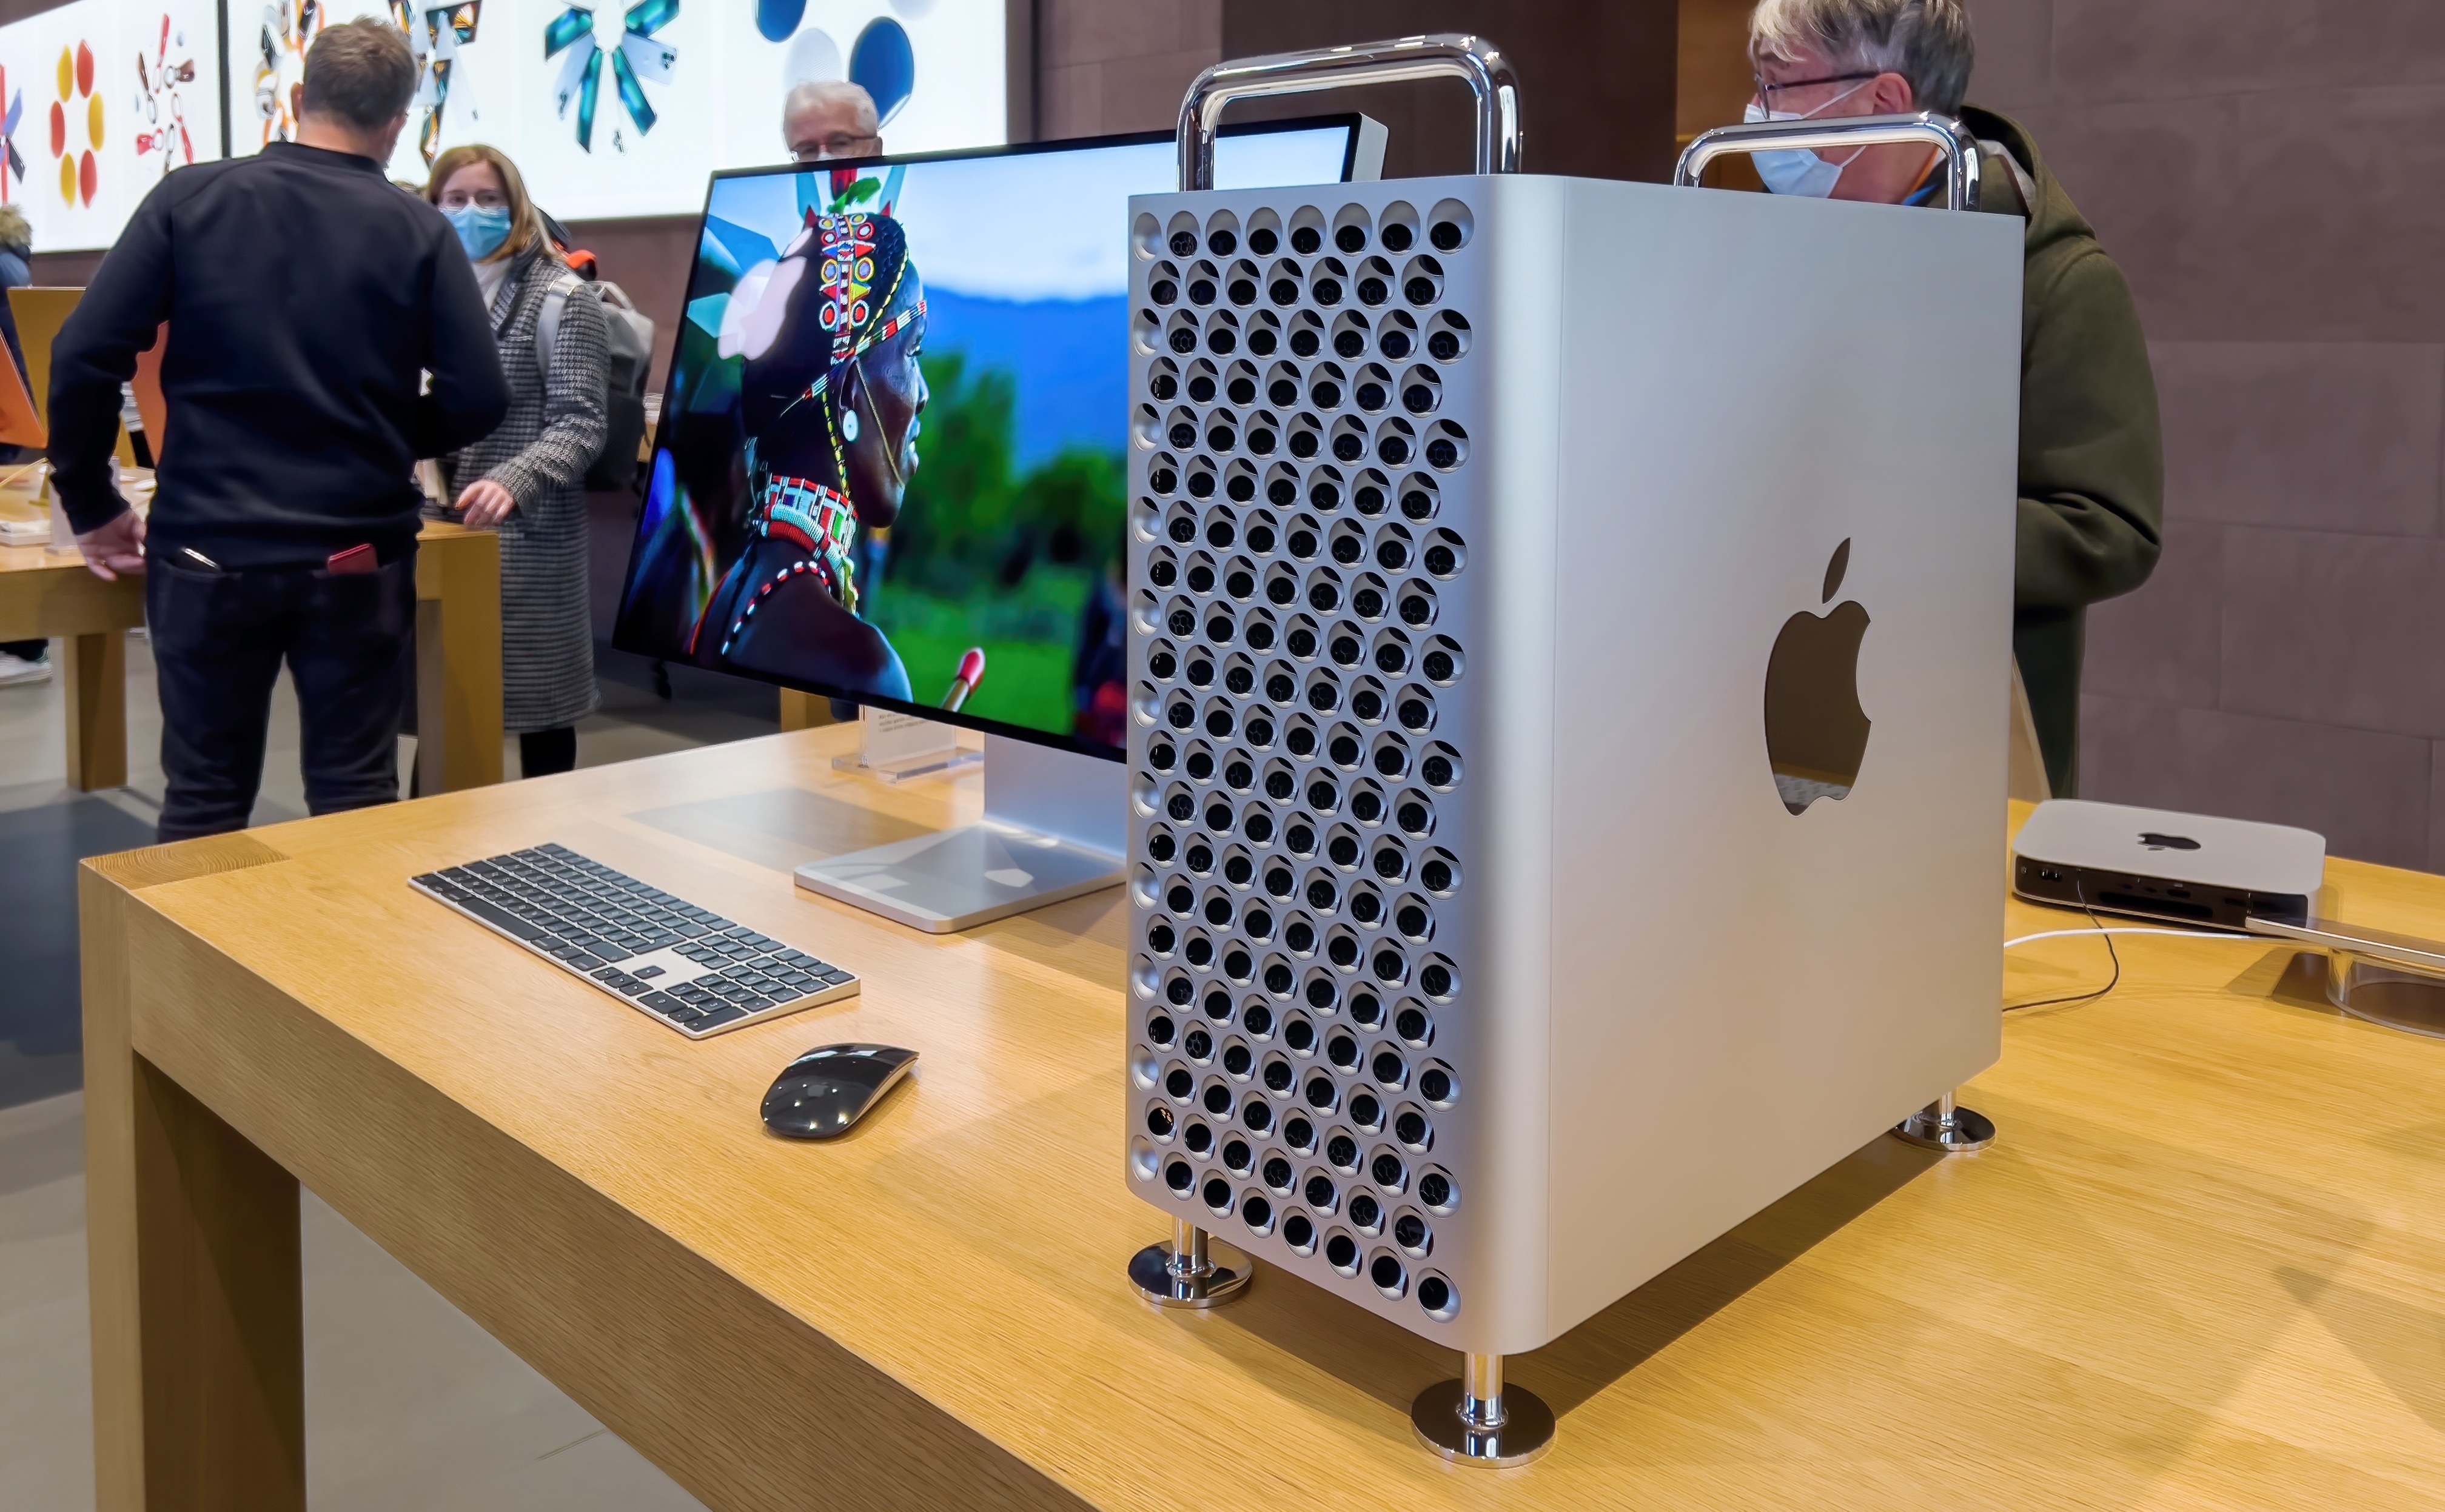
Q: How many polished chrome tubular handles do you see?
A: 2